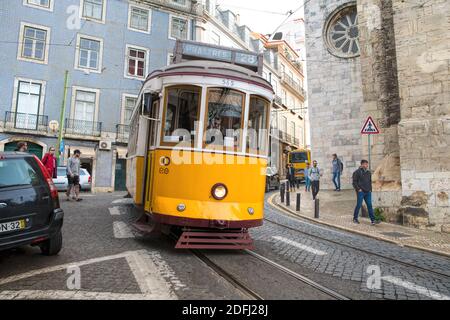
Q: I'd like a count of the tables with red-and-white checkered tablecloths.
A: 0